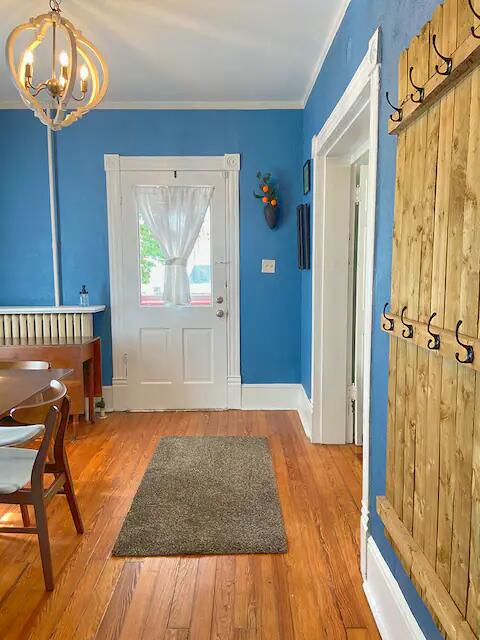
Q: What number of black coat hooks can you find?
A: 8